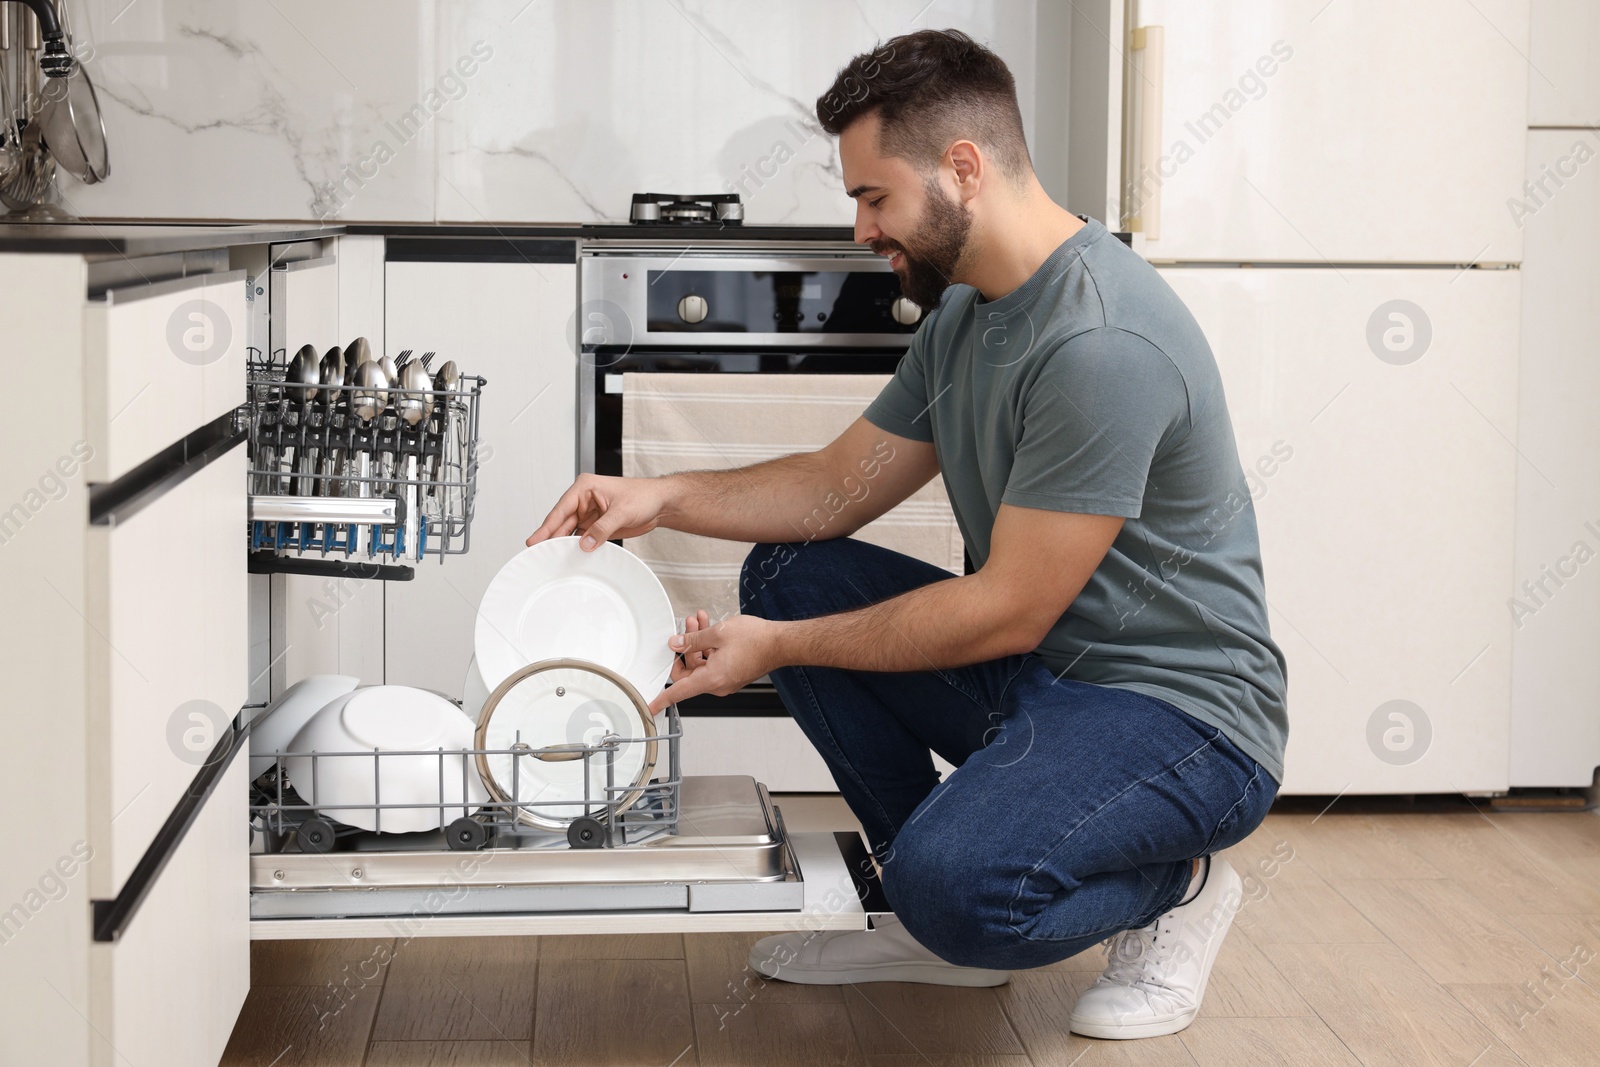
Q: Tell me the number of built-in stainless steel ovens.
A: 1